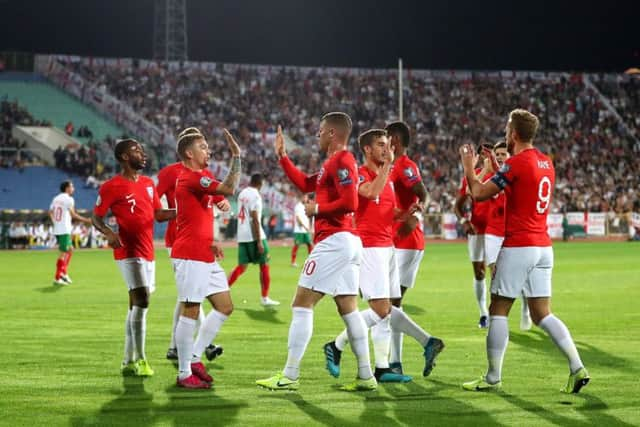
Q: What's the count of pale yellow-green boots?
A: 6